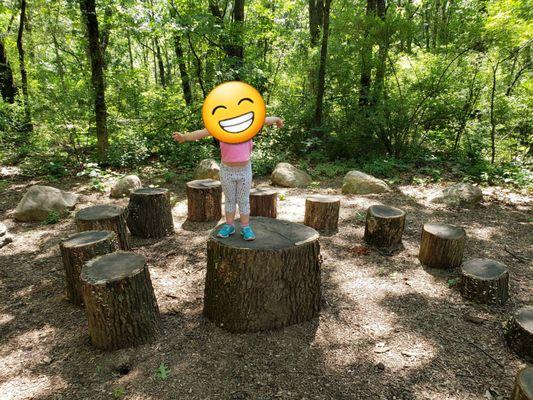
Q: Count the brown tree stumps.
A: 13